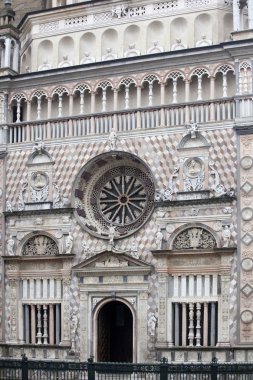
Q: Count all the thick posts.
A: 4